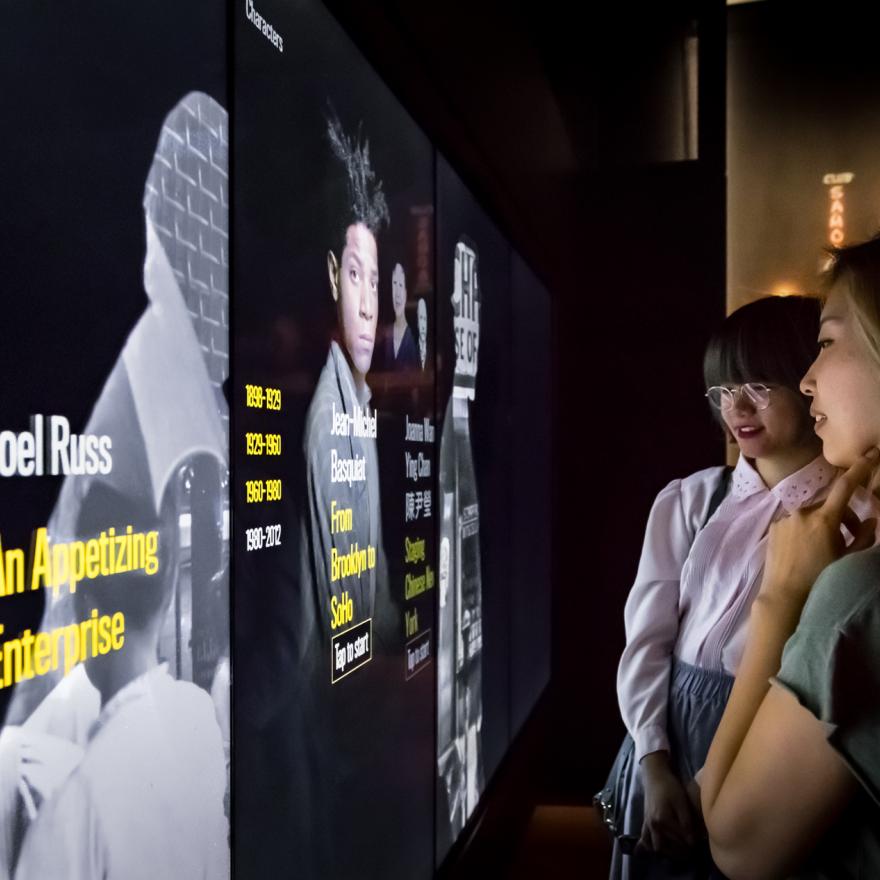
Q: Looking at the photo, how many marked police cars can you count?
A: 0